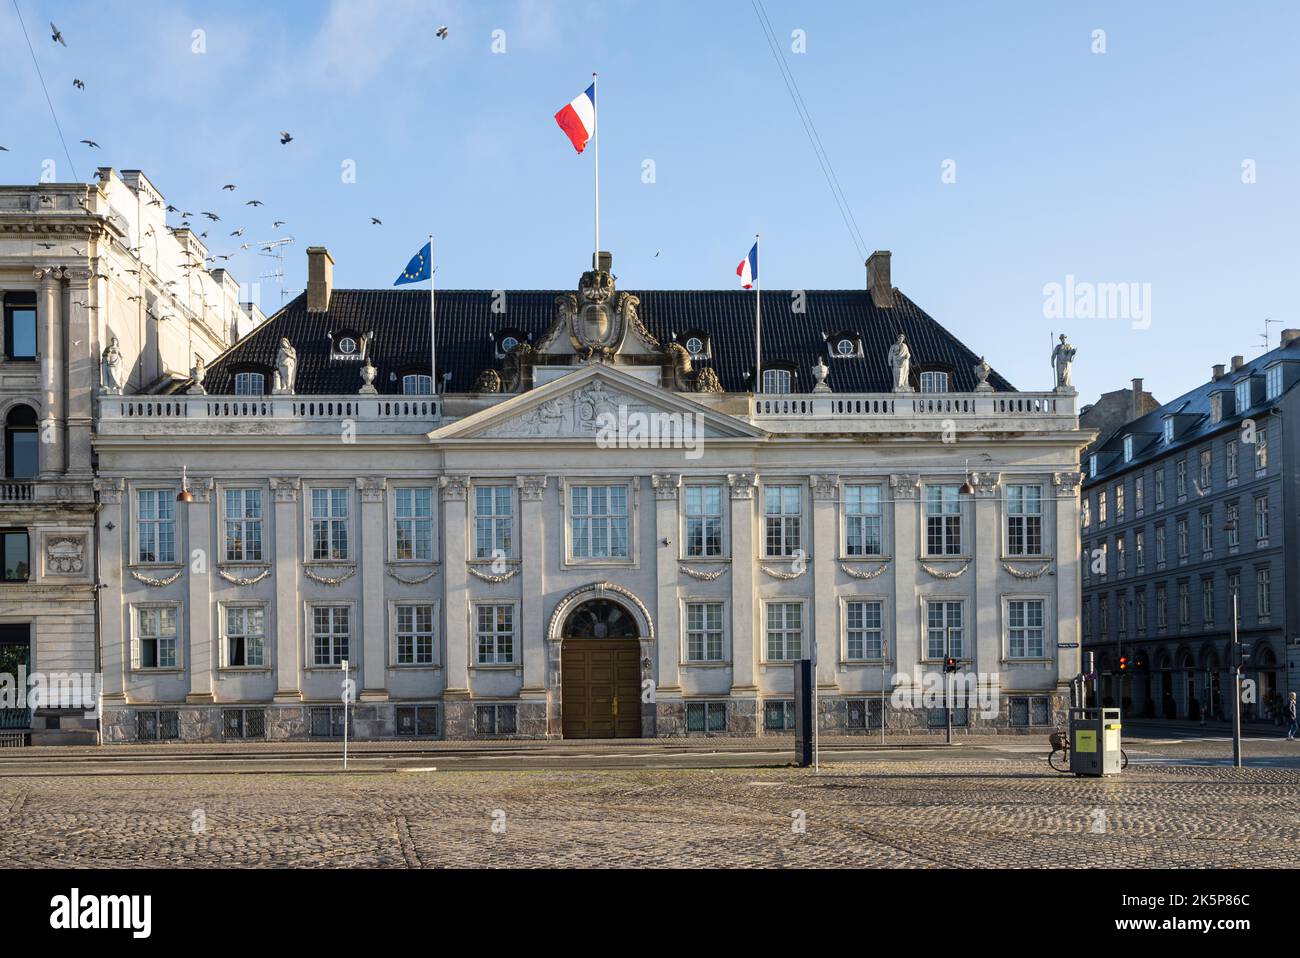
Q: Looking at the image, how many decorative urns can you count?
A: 4